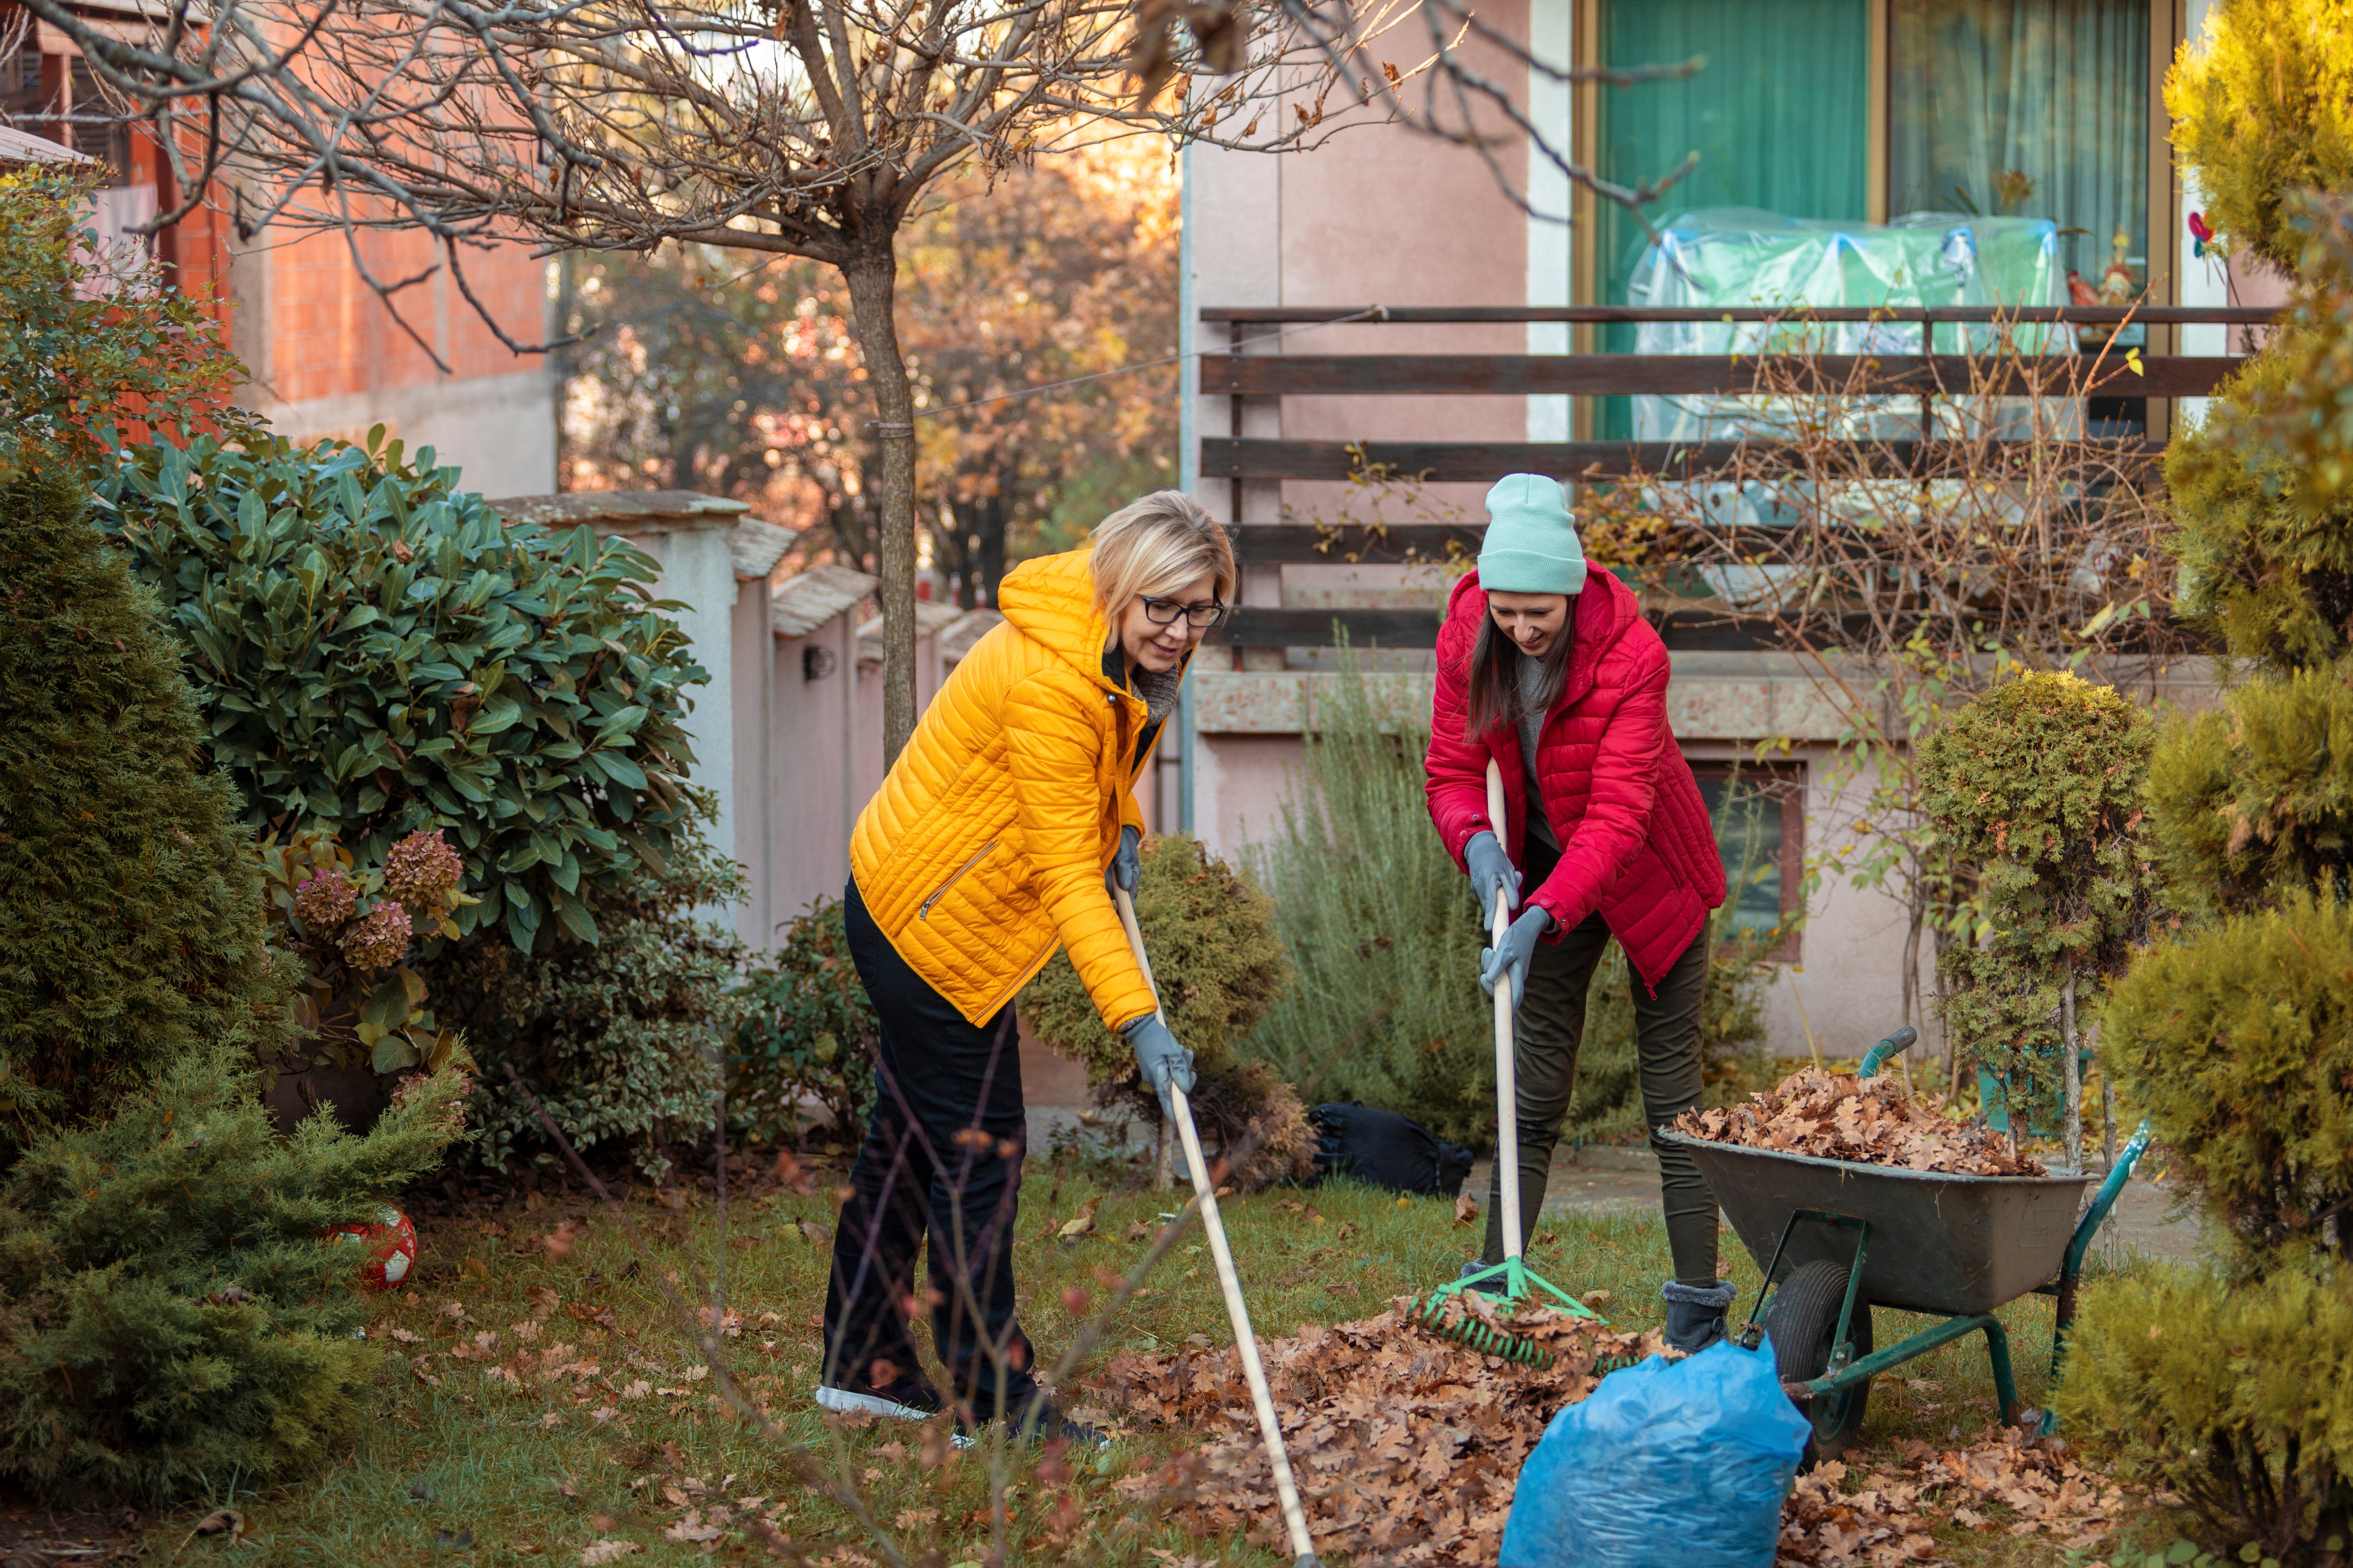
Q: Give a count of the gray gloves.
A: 4